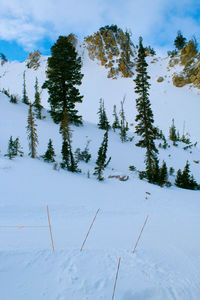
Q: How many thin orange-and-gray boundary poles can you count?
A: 4